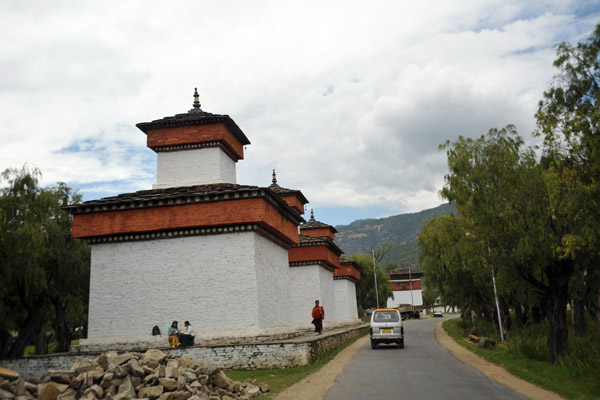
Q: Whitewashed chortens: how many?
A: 3